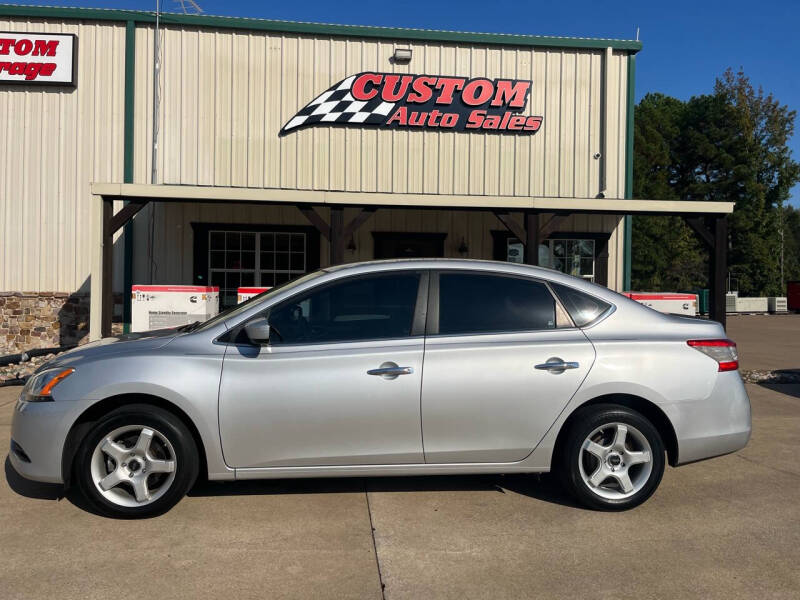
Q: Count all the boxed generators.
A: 3